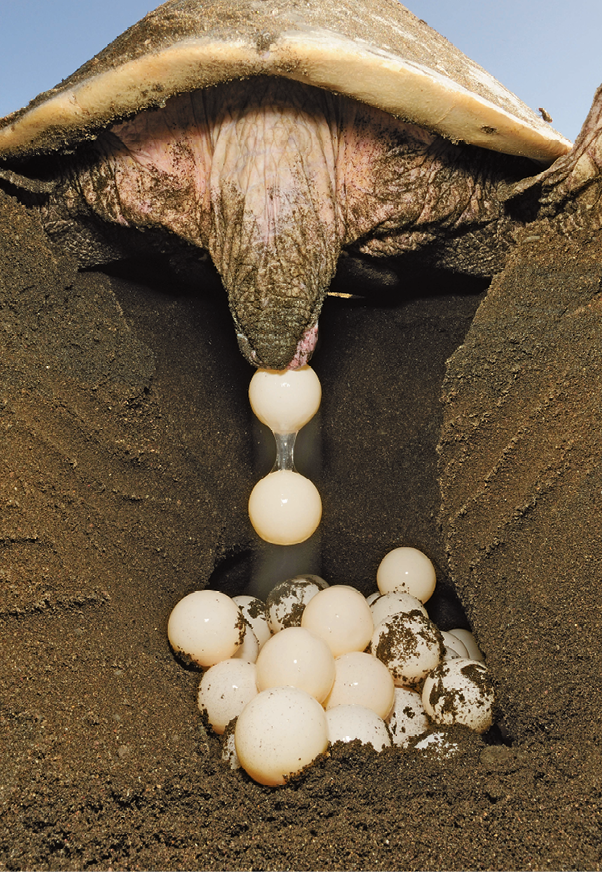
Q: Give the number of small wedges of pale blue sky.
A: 2